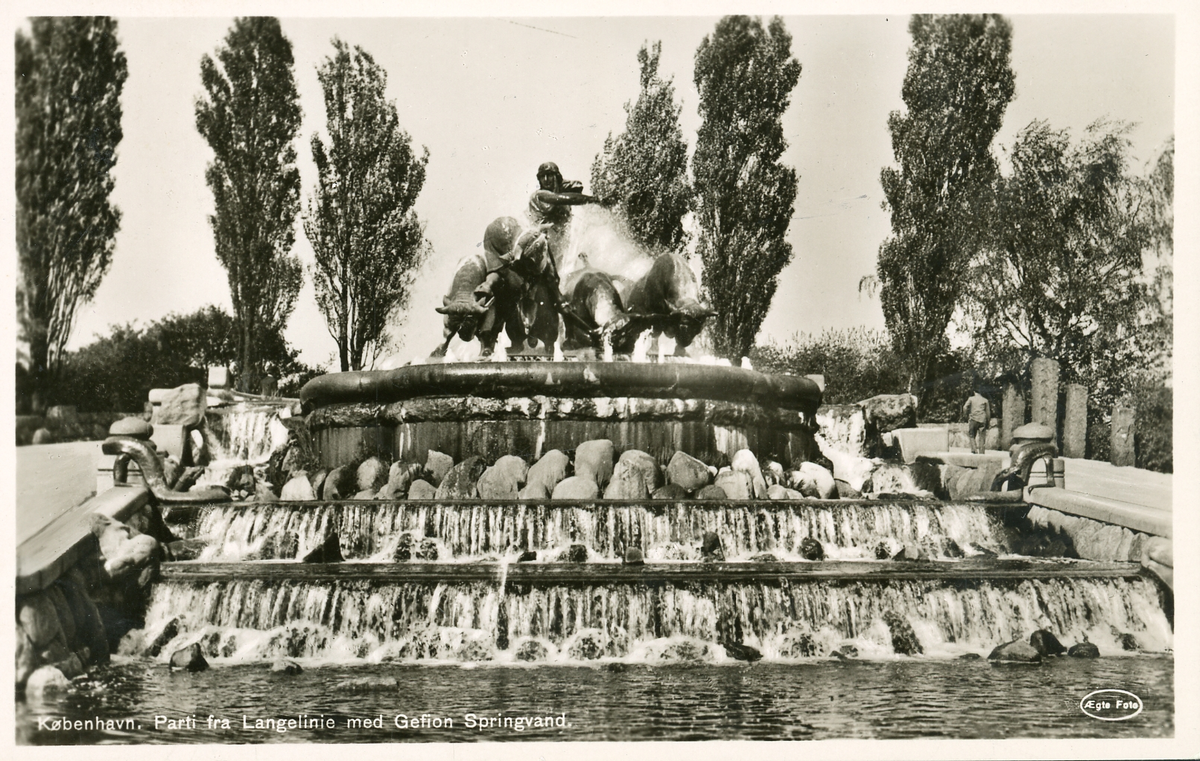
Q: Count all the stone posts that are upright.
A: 4